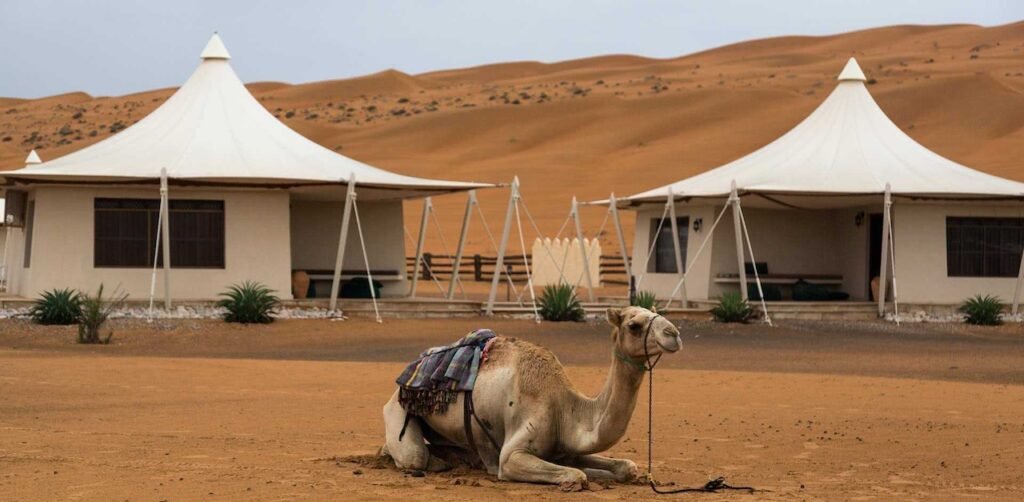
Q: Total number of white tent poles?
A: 11